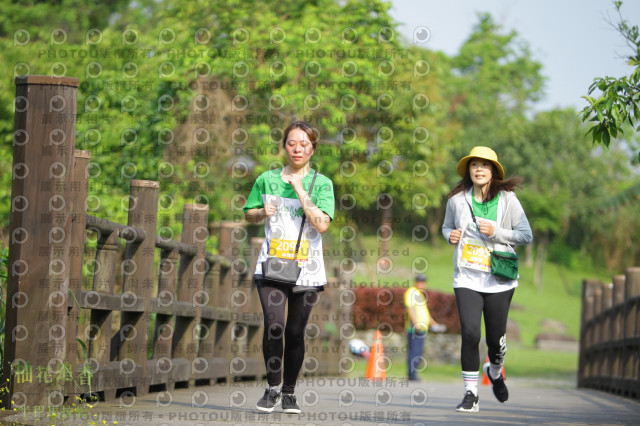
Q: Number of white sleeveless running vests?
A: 0